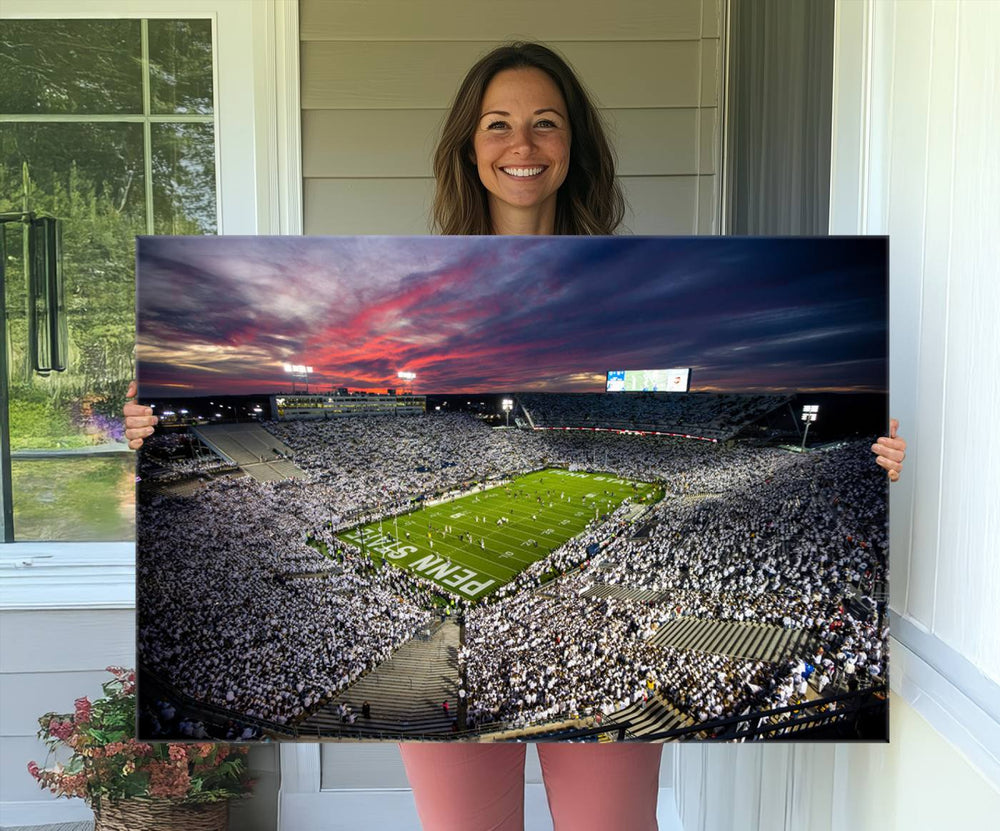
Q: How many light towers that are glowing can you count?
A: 4